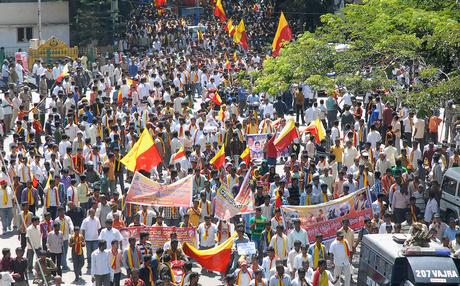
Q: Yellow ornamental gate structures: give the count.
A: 1